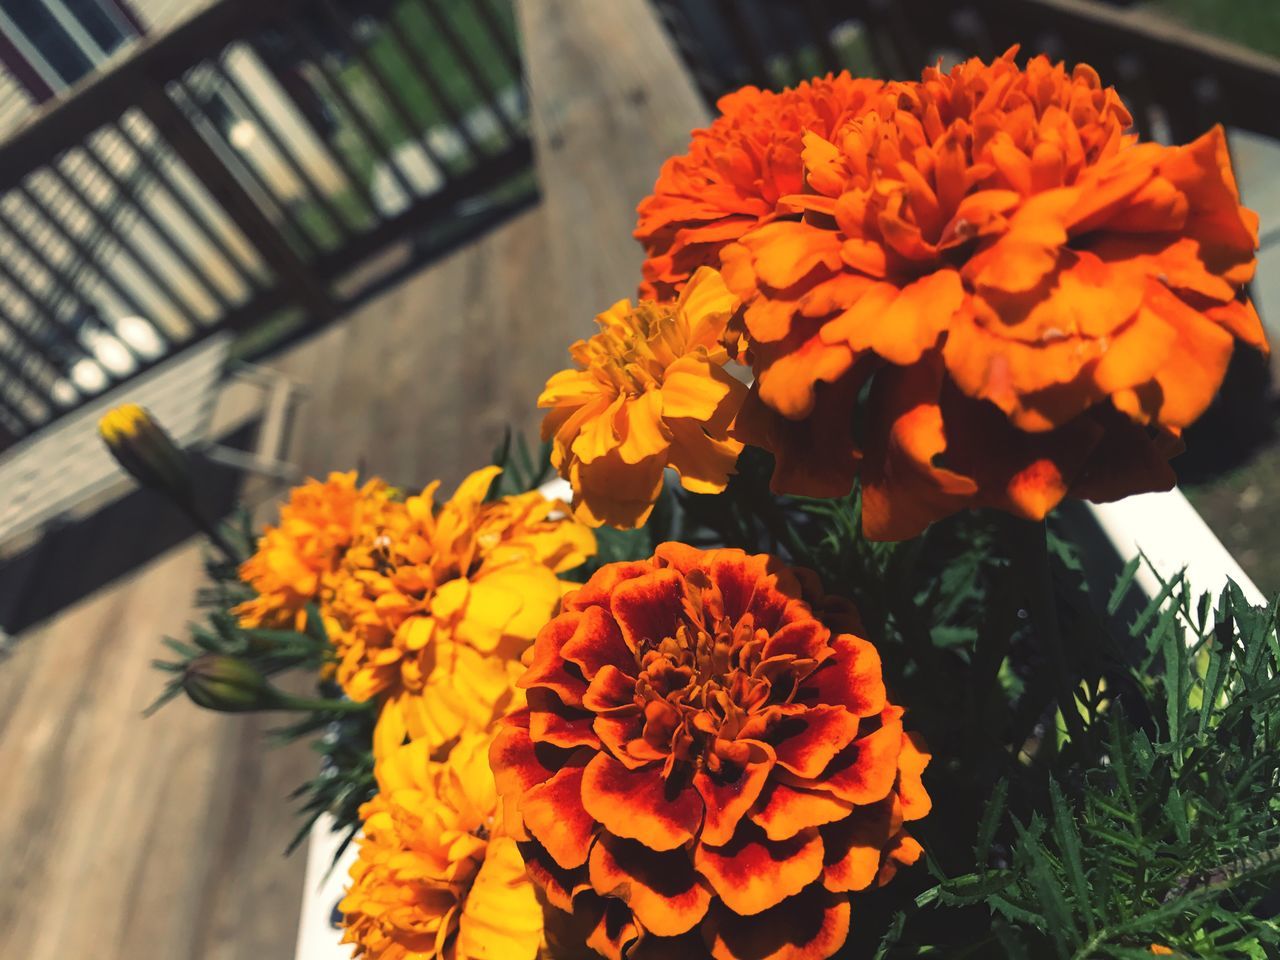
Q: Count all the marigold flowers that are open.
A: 7